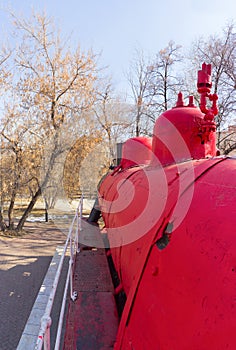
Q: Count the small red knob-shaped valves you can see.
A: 2